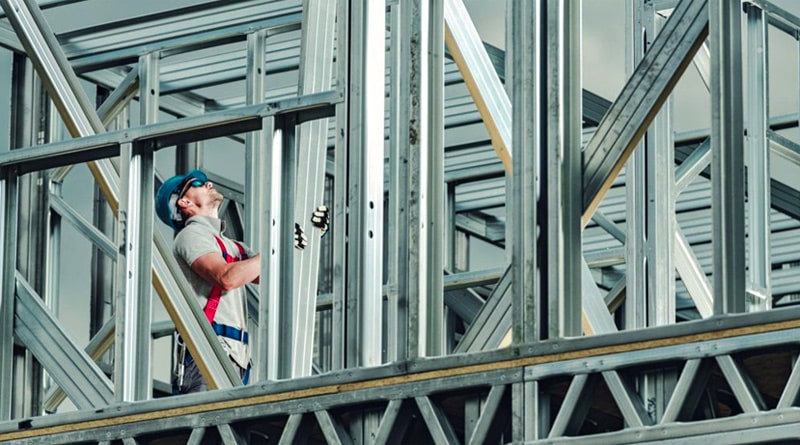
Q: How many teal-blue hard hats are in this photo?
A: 1